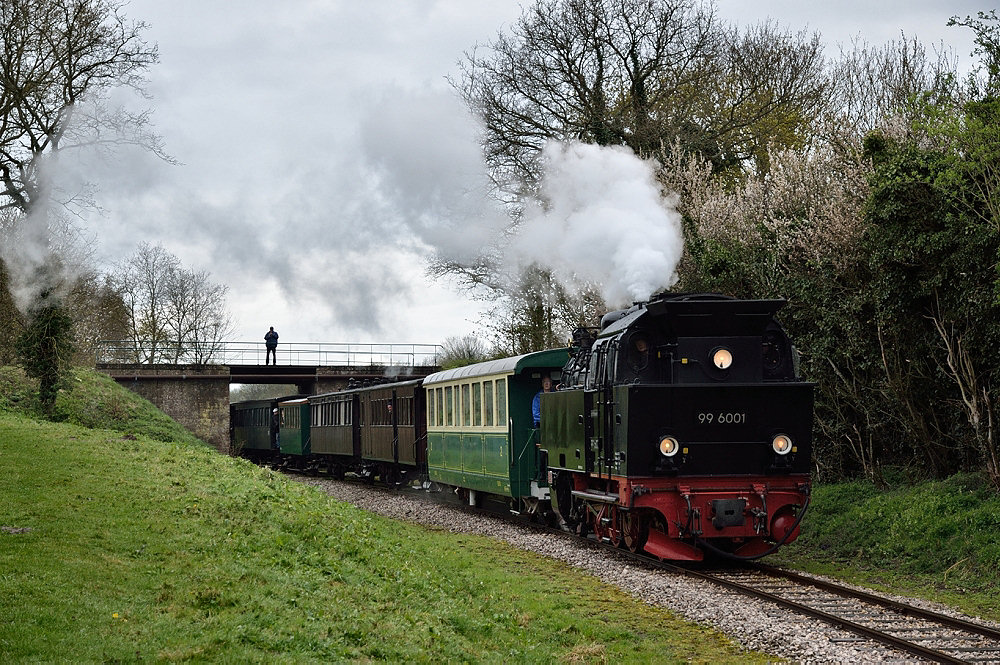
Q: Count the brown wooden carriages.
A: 2